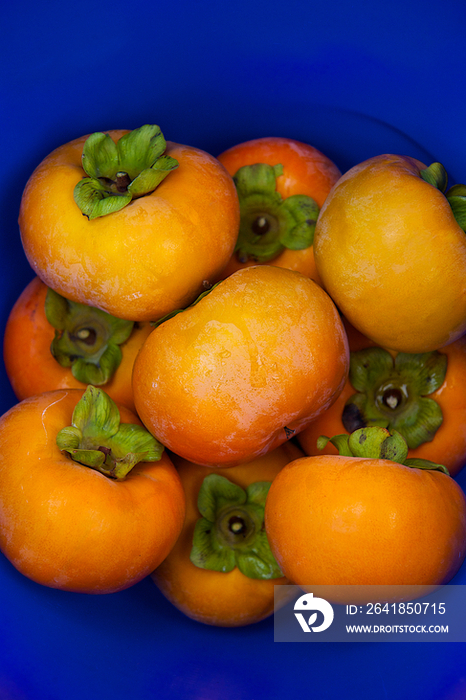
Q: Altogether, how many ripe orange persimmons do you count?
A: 9